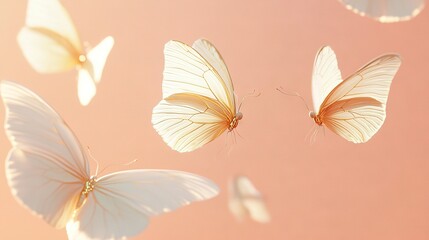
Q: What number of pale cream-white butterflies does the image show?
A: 6